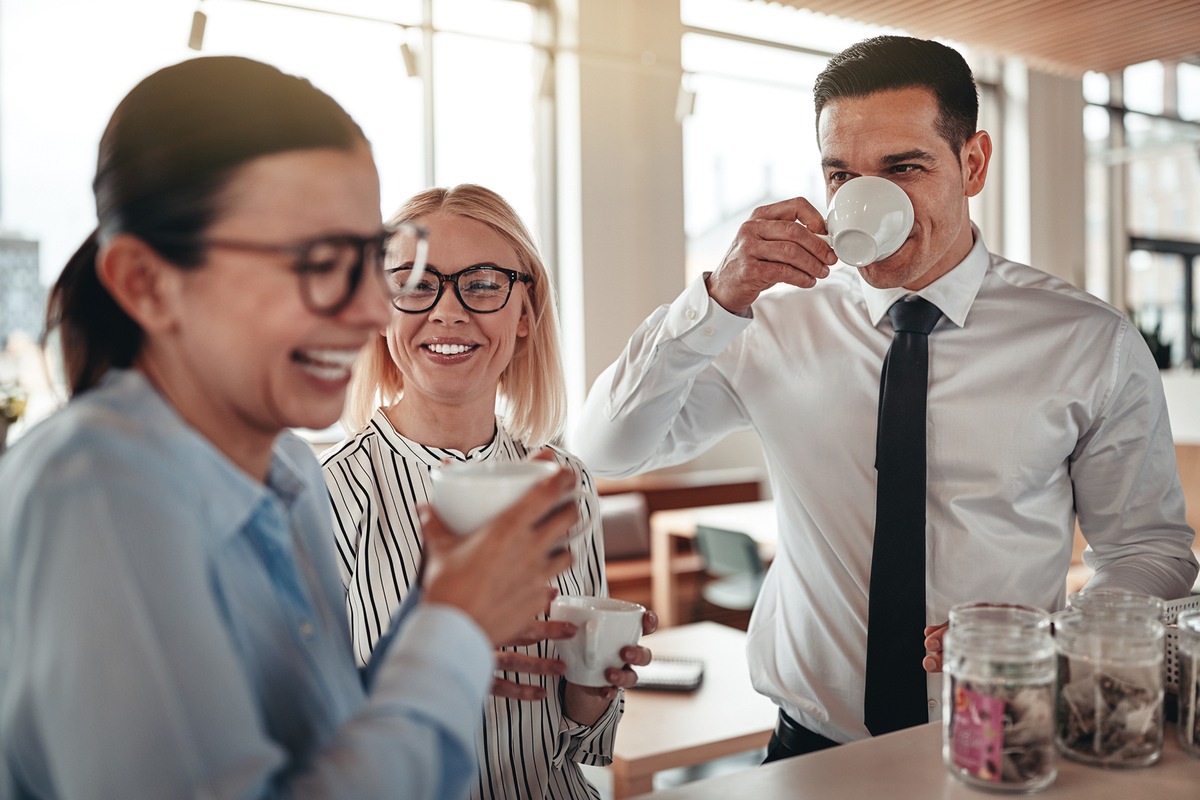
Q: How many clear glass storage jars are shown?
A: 4